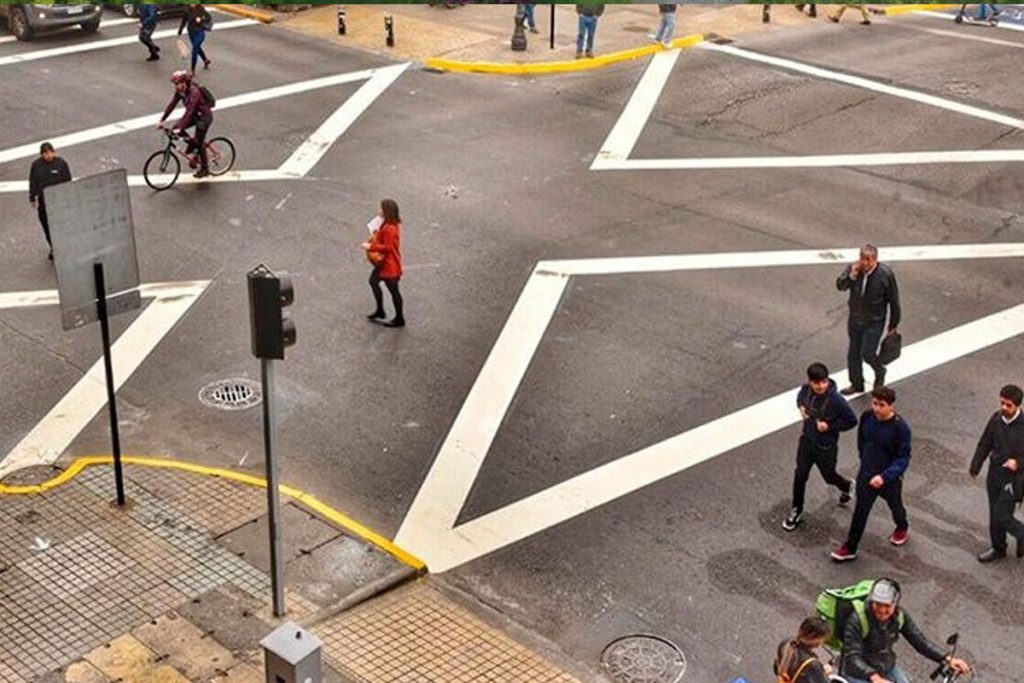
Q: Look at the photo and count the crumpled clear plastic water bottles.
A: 0